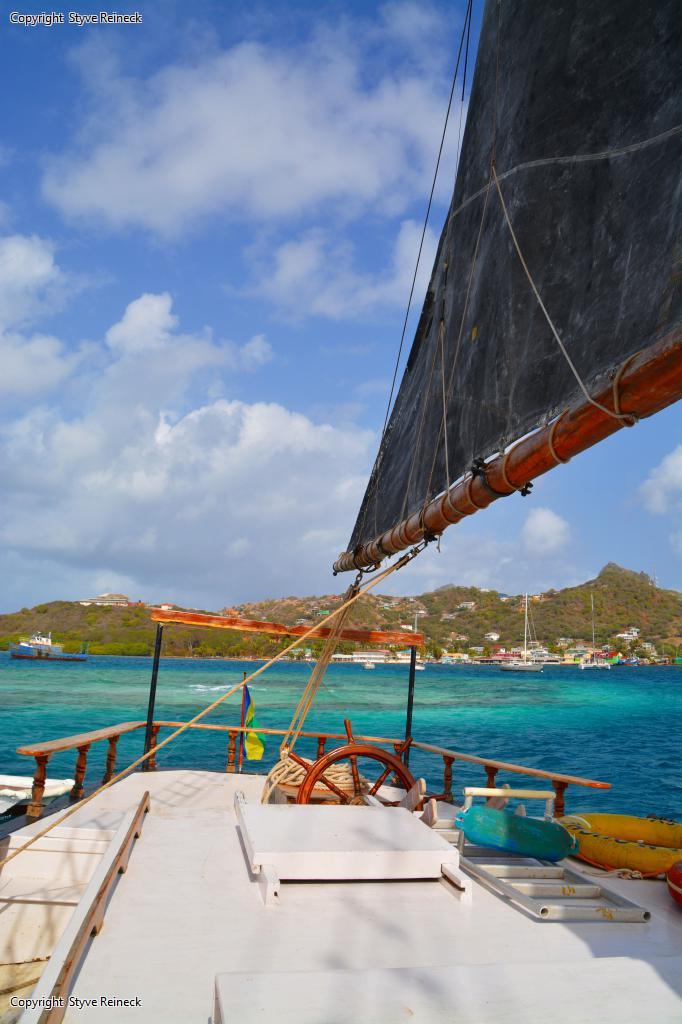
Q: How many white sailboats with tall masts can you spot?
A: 2